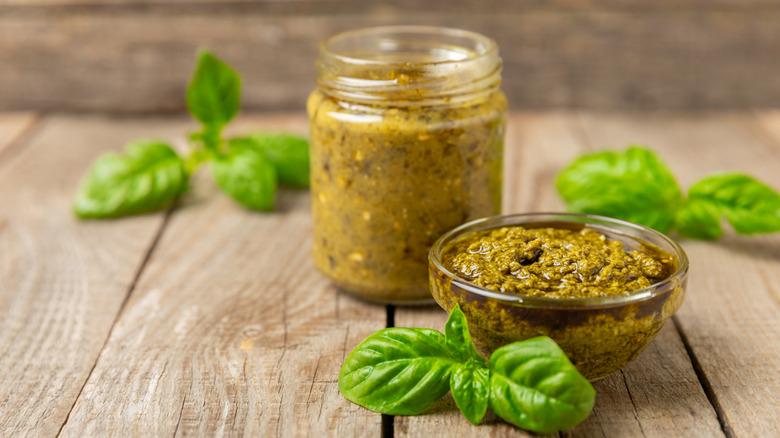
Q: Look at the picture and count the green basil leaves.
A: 11